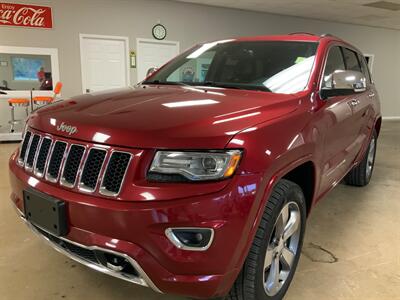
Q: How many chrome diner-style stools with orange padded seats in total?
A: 2